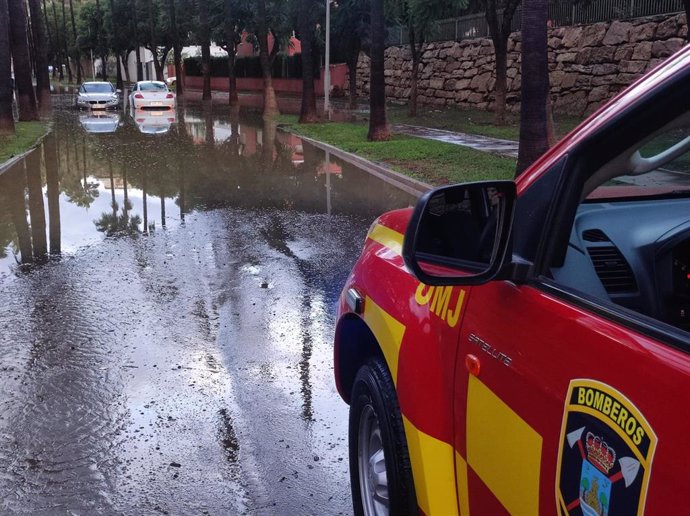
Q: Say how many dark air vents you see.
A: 2